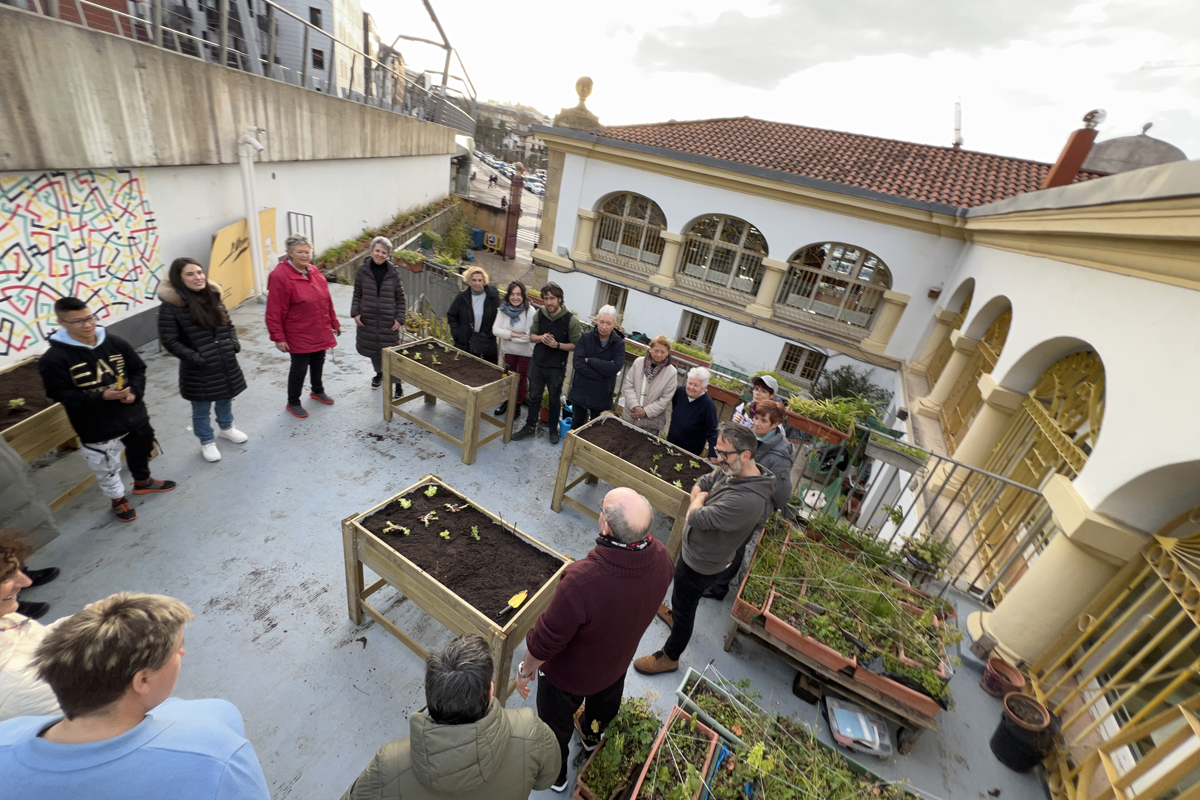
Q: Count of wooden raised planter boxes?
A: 4